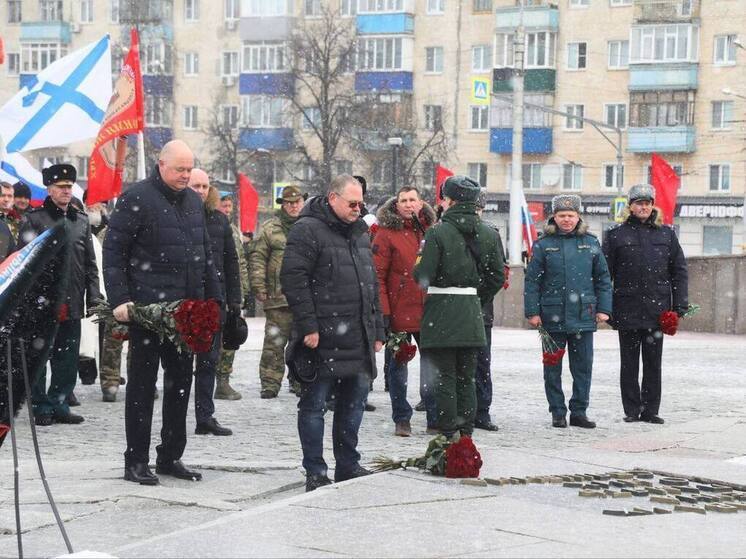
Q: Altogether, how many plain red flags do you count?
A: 3